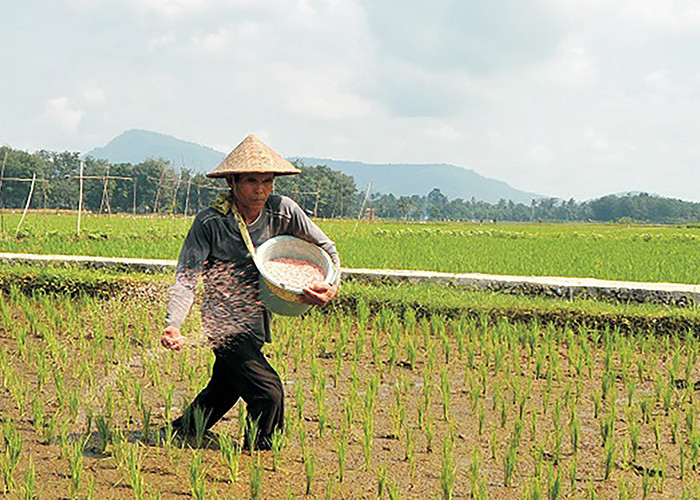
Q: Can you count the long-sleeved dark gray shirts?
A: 1